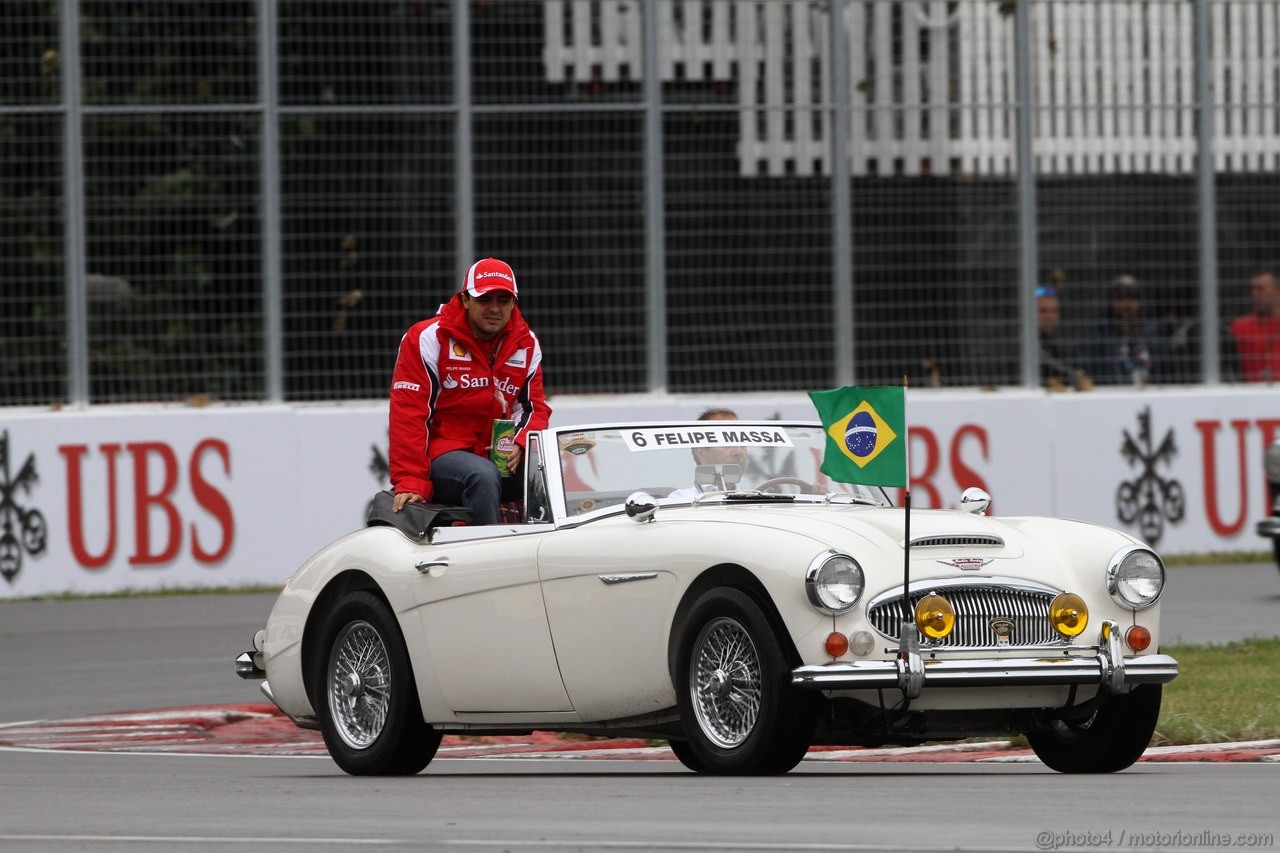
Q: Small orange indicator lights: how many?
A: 2